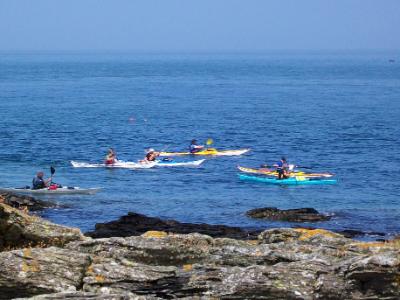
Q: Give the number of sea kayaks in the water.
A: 6